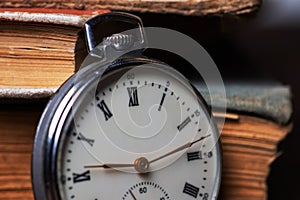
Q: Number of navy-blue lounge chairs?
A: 0